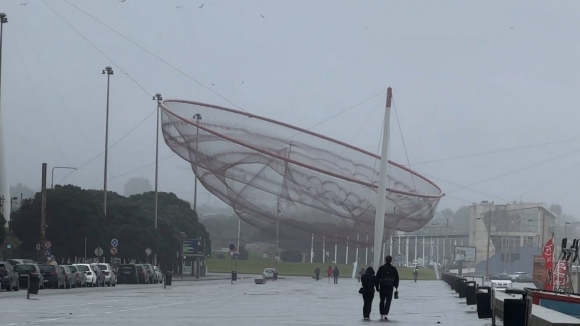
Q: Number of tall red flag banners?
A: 1